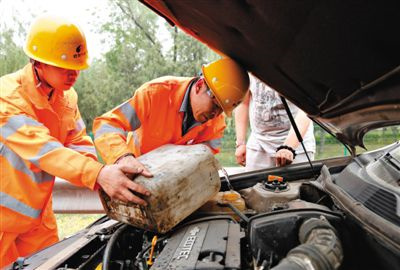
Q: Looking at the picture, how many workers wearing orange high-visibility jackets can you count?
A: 2